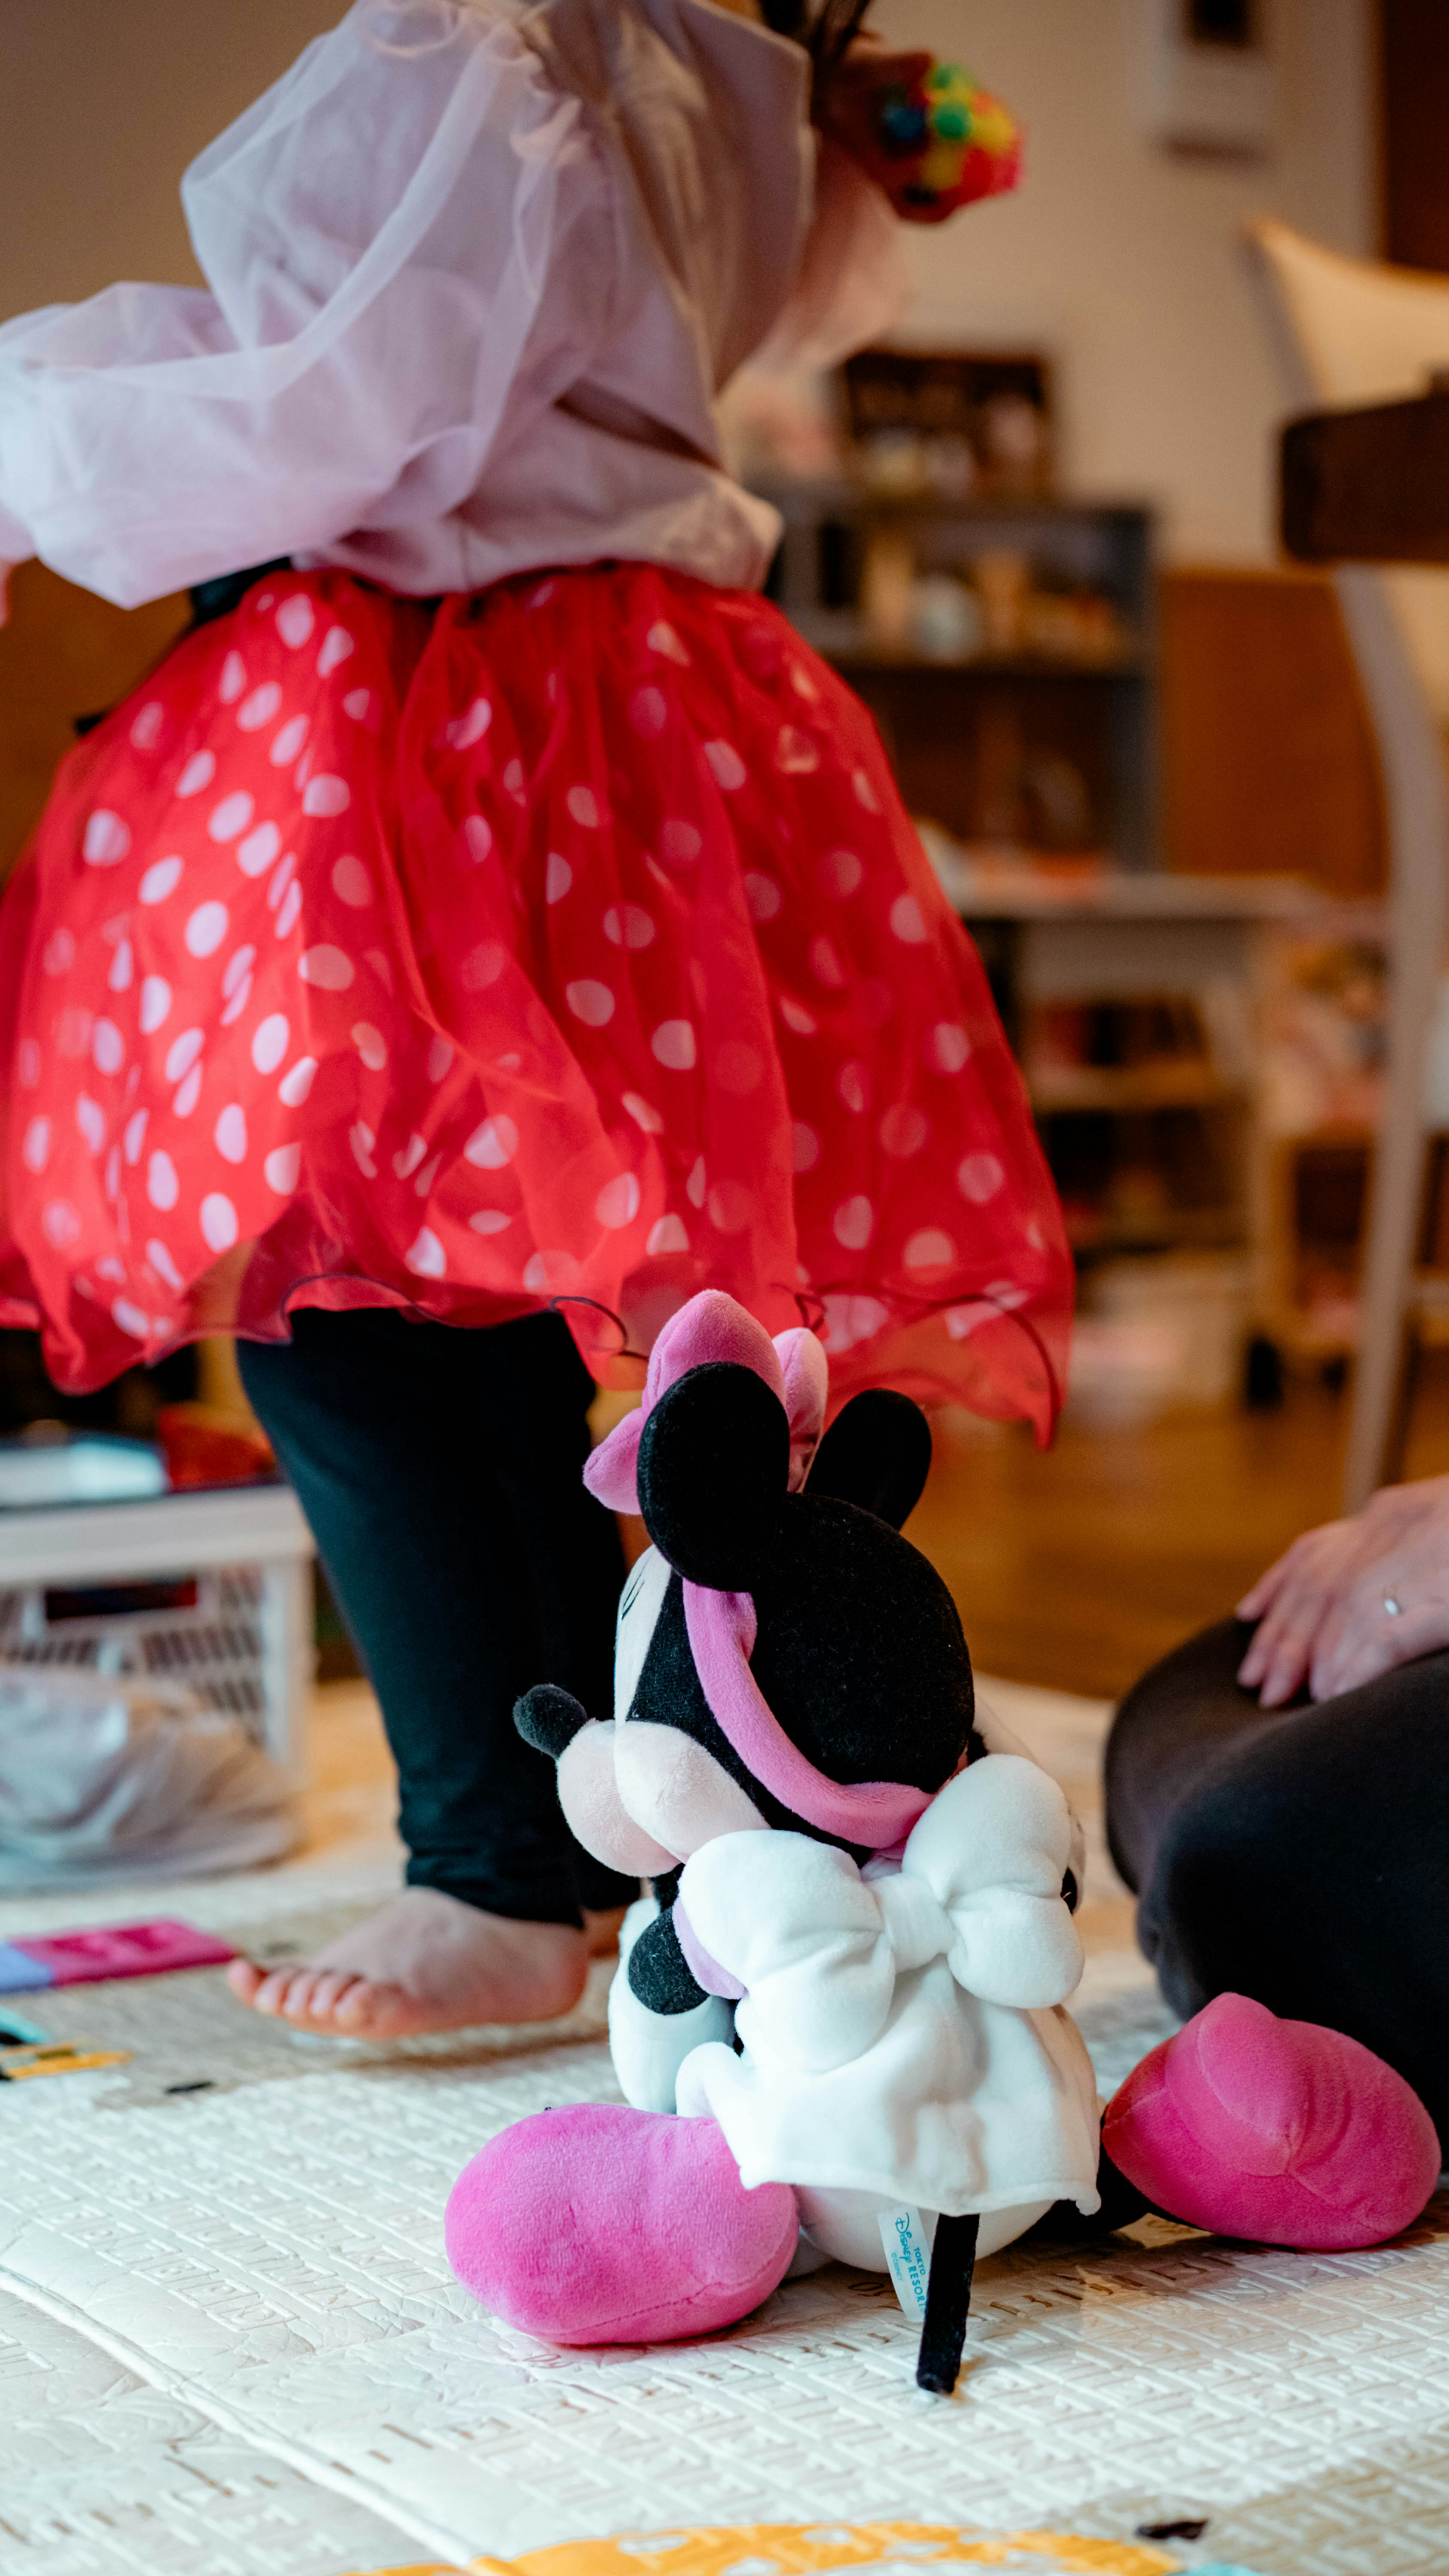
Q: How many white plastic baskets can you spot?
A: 1